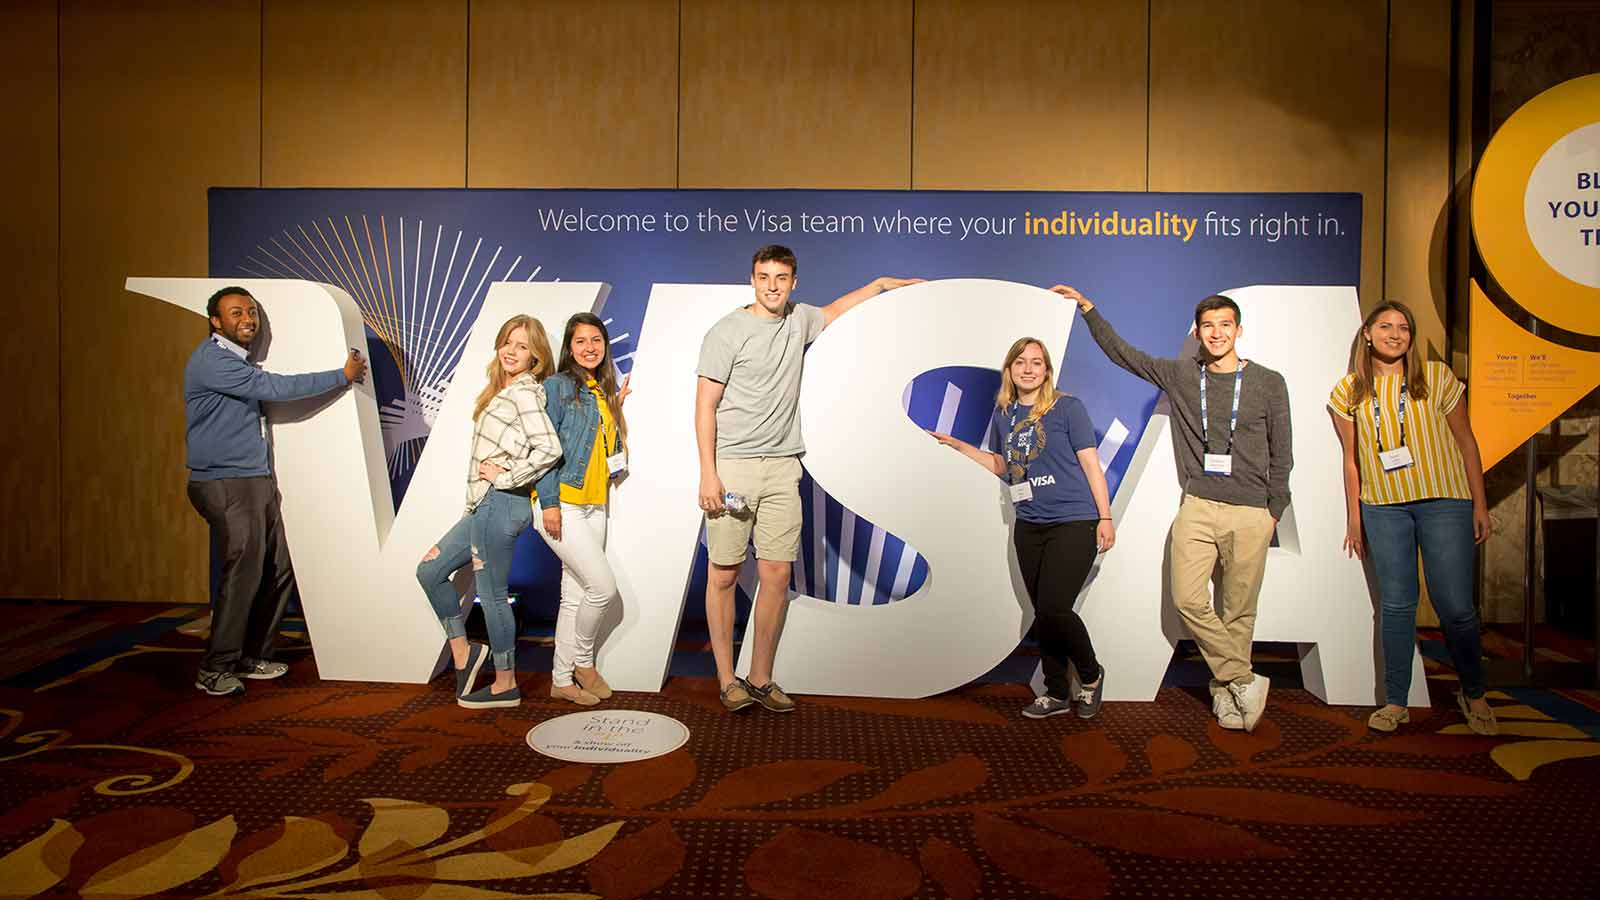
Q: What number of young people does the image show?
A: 7